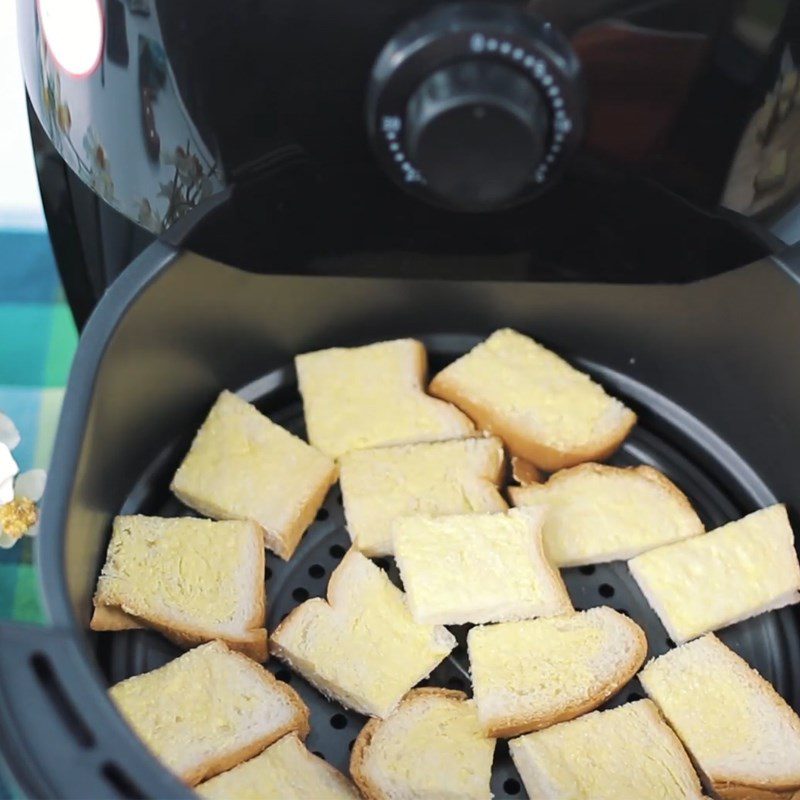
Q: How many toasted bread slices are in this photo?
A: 15